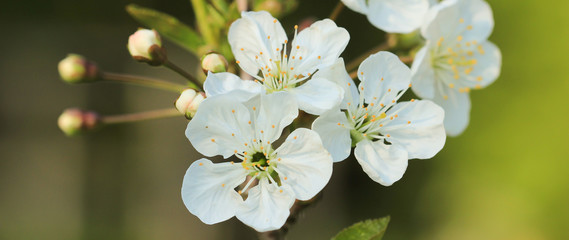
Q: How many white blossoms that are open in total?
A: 5